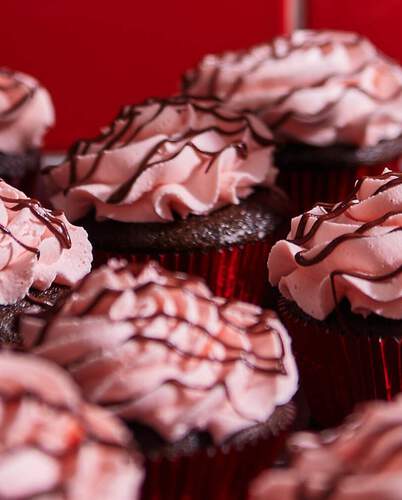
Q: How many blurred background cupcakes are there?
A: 2